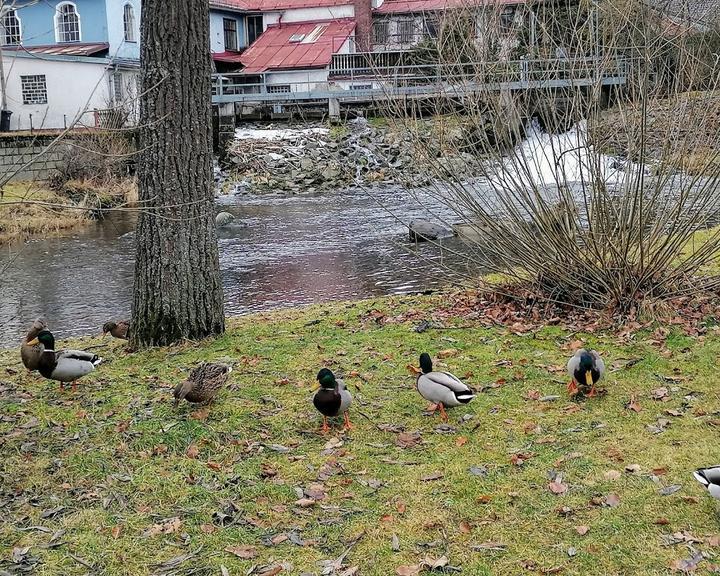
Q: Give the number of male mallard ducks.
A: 5